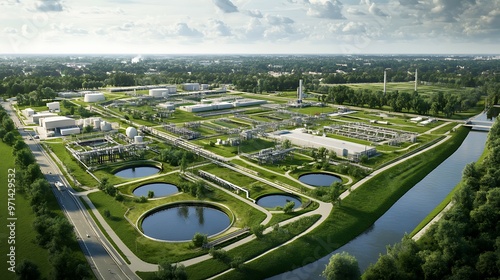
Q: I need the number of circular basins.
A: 5